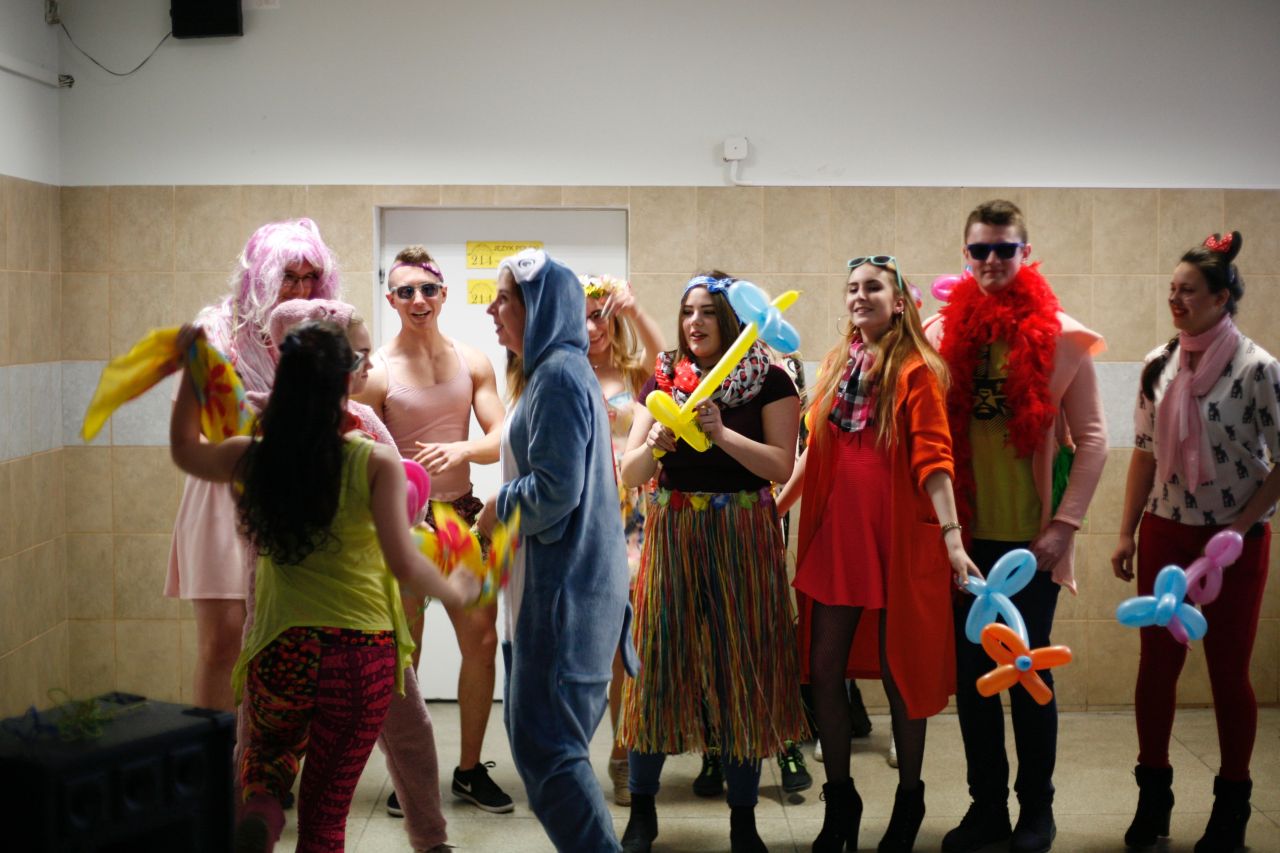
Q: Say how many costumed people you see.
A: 10